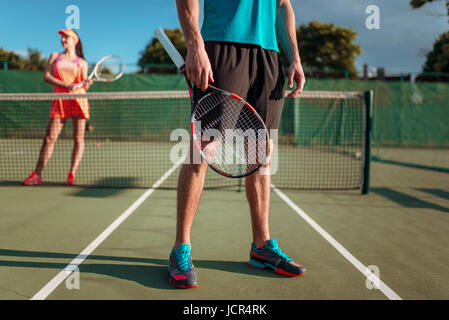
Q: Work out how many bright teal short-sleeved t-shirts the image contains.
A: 1